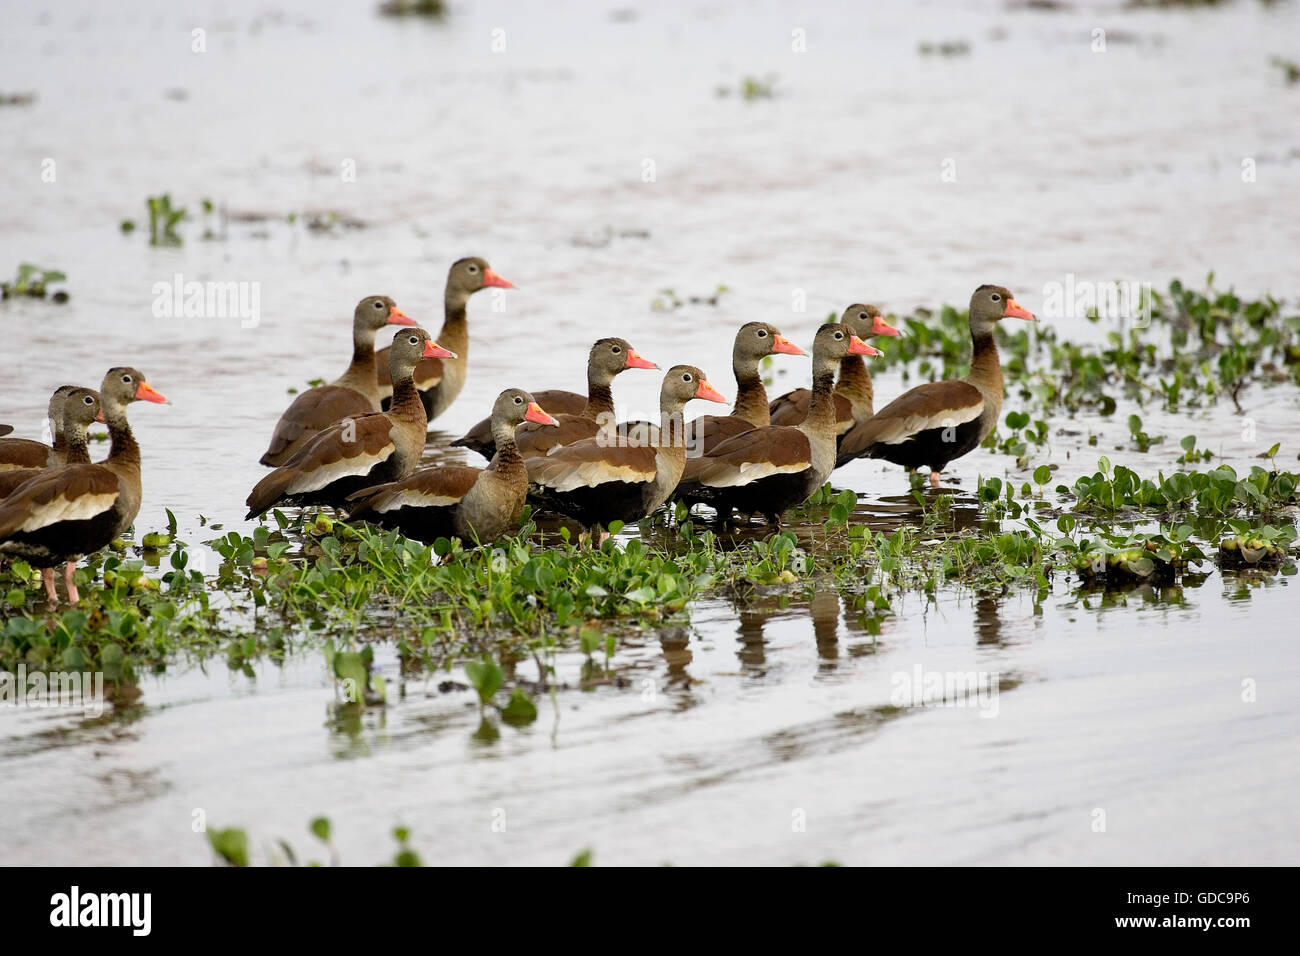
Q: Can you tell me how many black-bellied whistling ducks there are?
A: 13